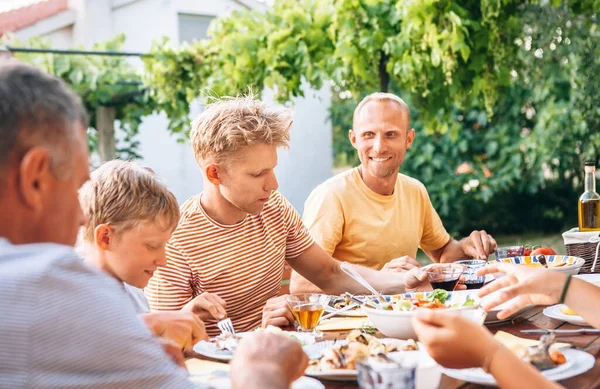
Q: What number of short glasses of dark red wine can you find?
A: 2